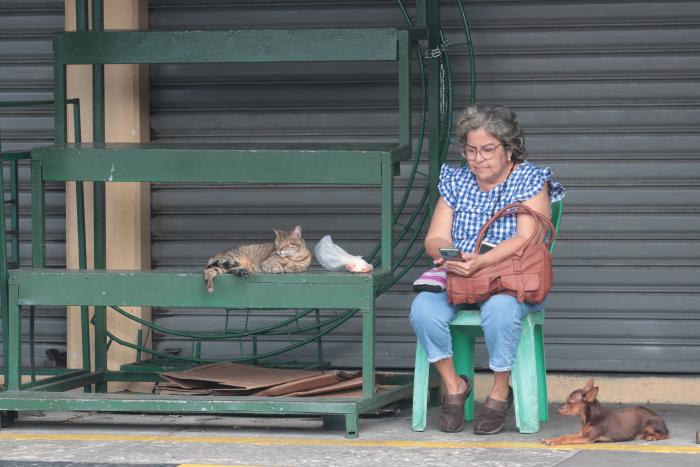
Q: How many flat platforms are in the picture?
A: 3